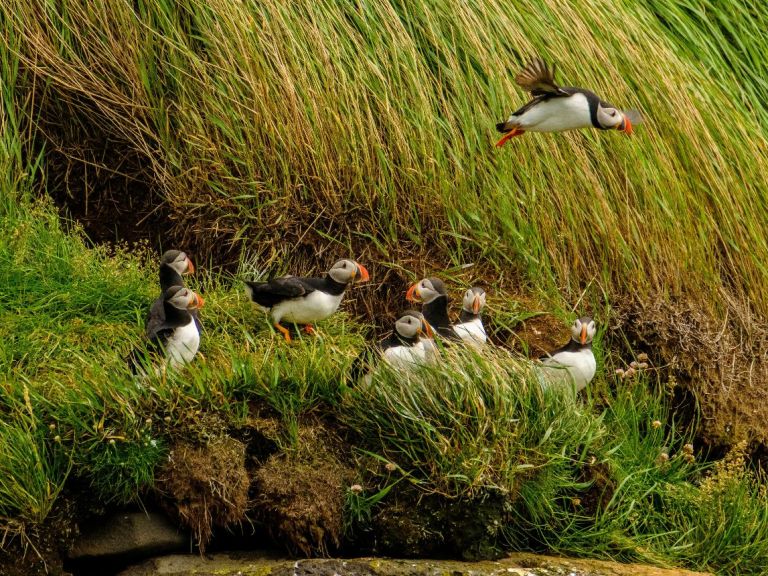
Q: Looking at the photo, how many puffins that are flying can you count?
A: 1